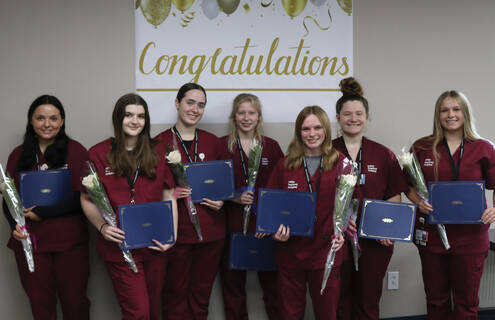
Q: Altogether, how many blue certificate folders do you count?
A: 7